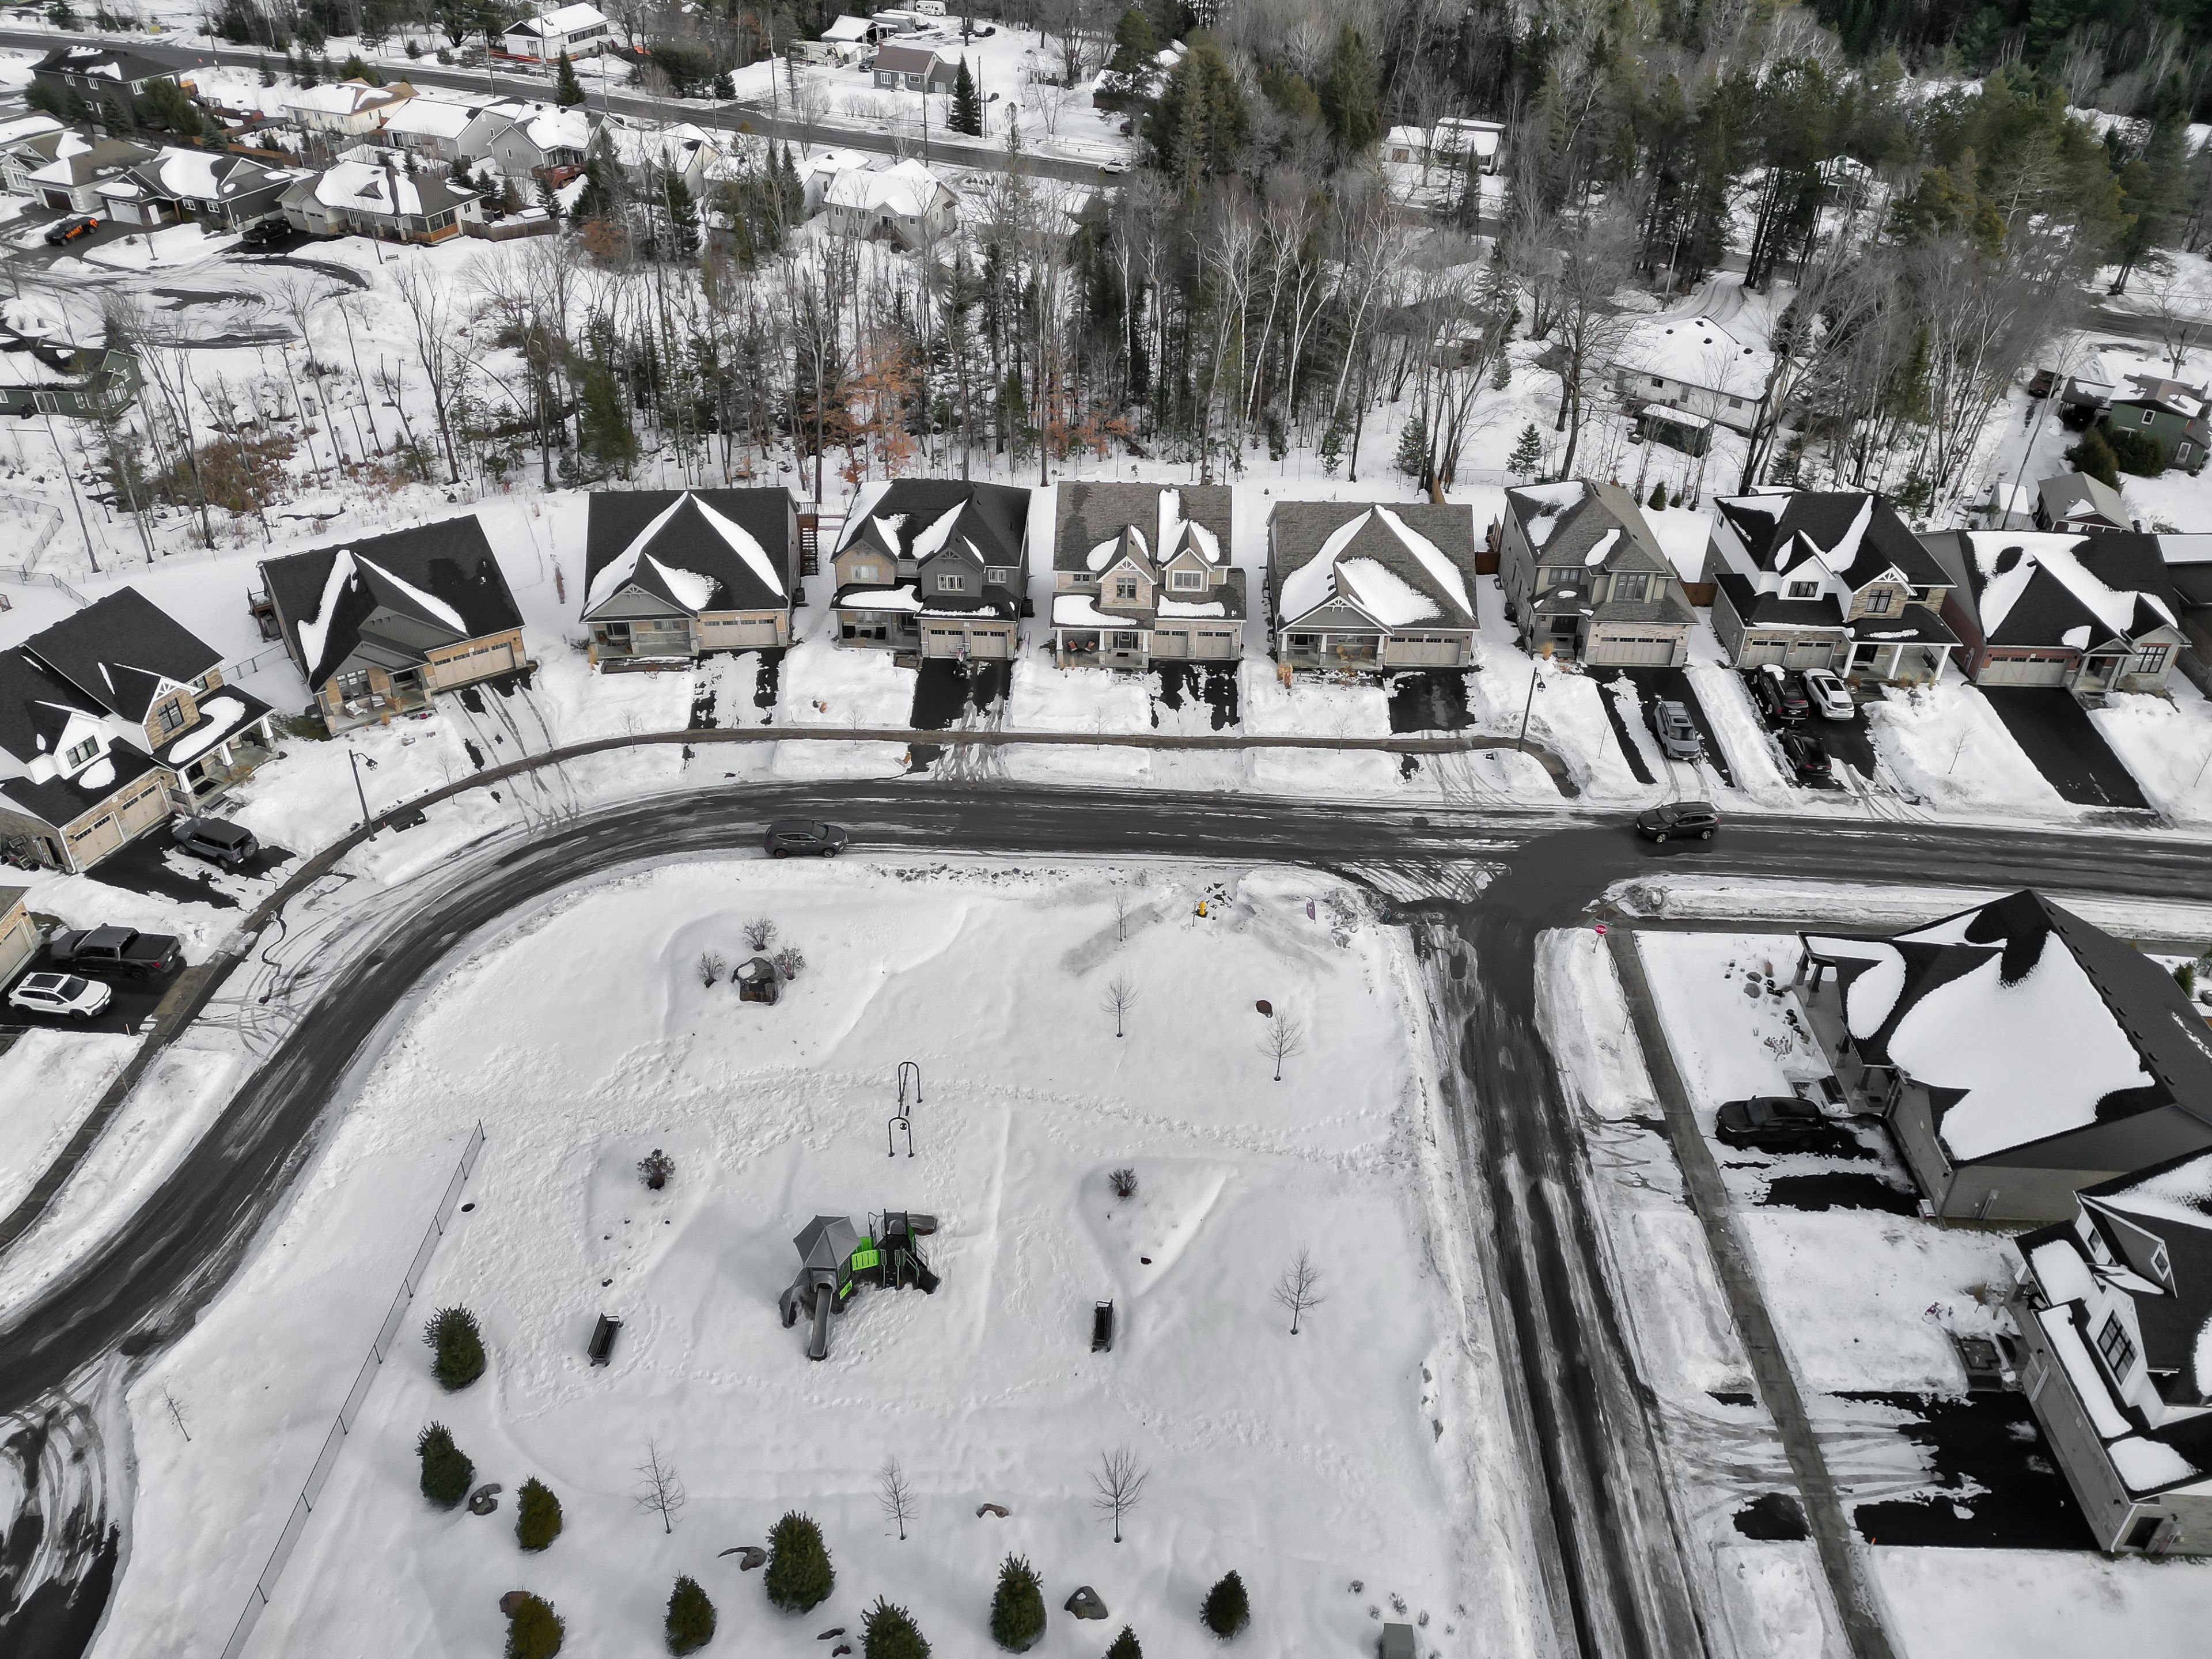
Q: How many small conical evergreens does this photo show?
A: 10